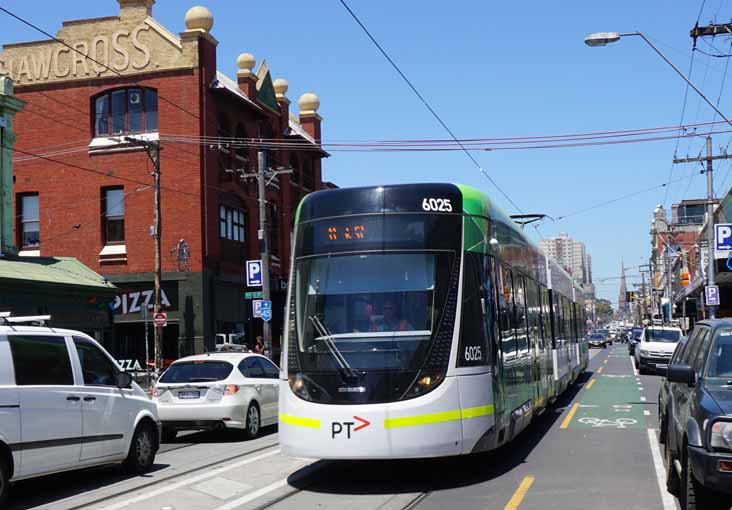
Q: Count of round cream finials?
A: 4